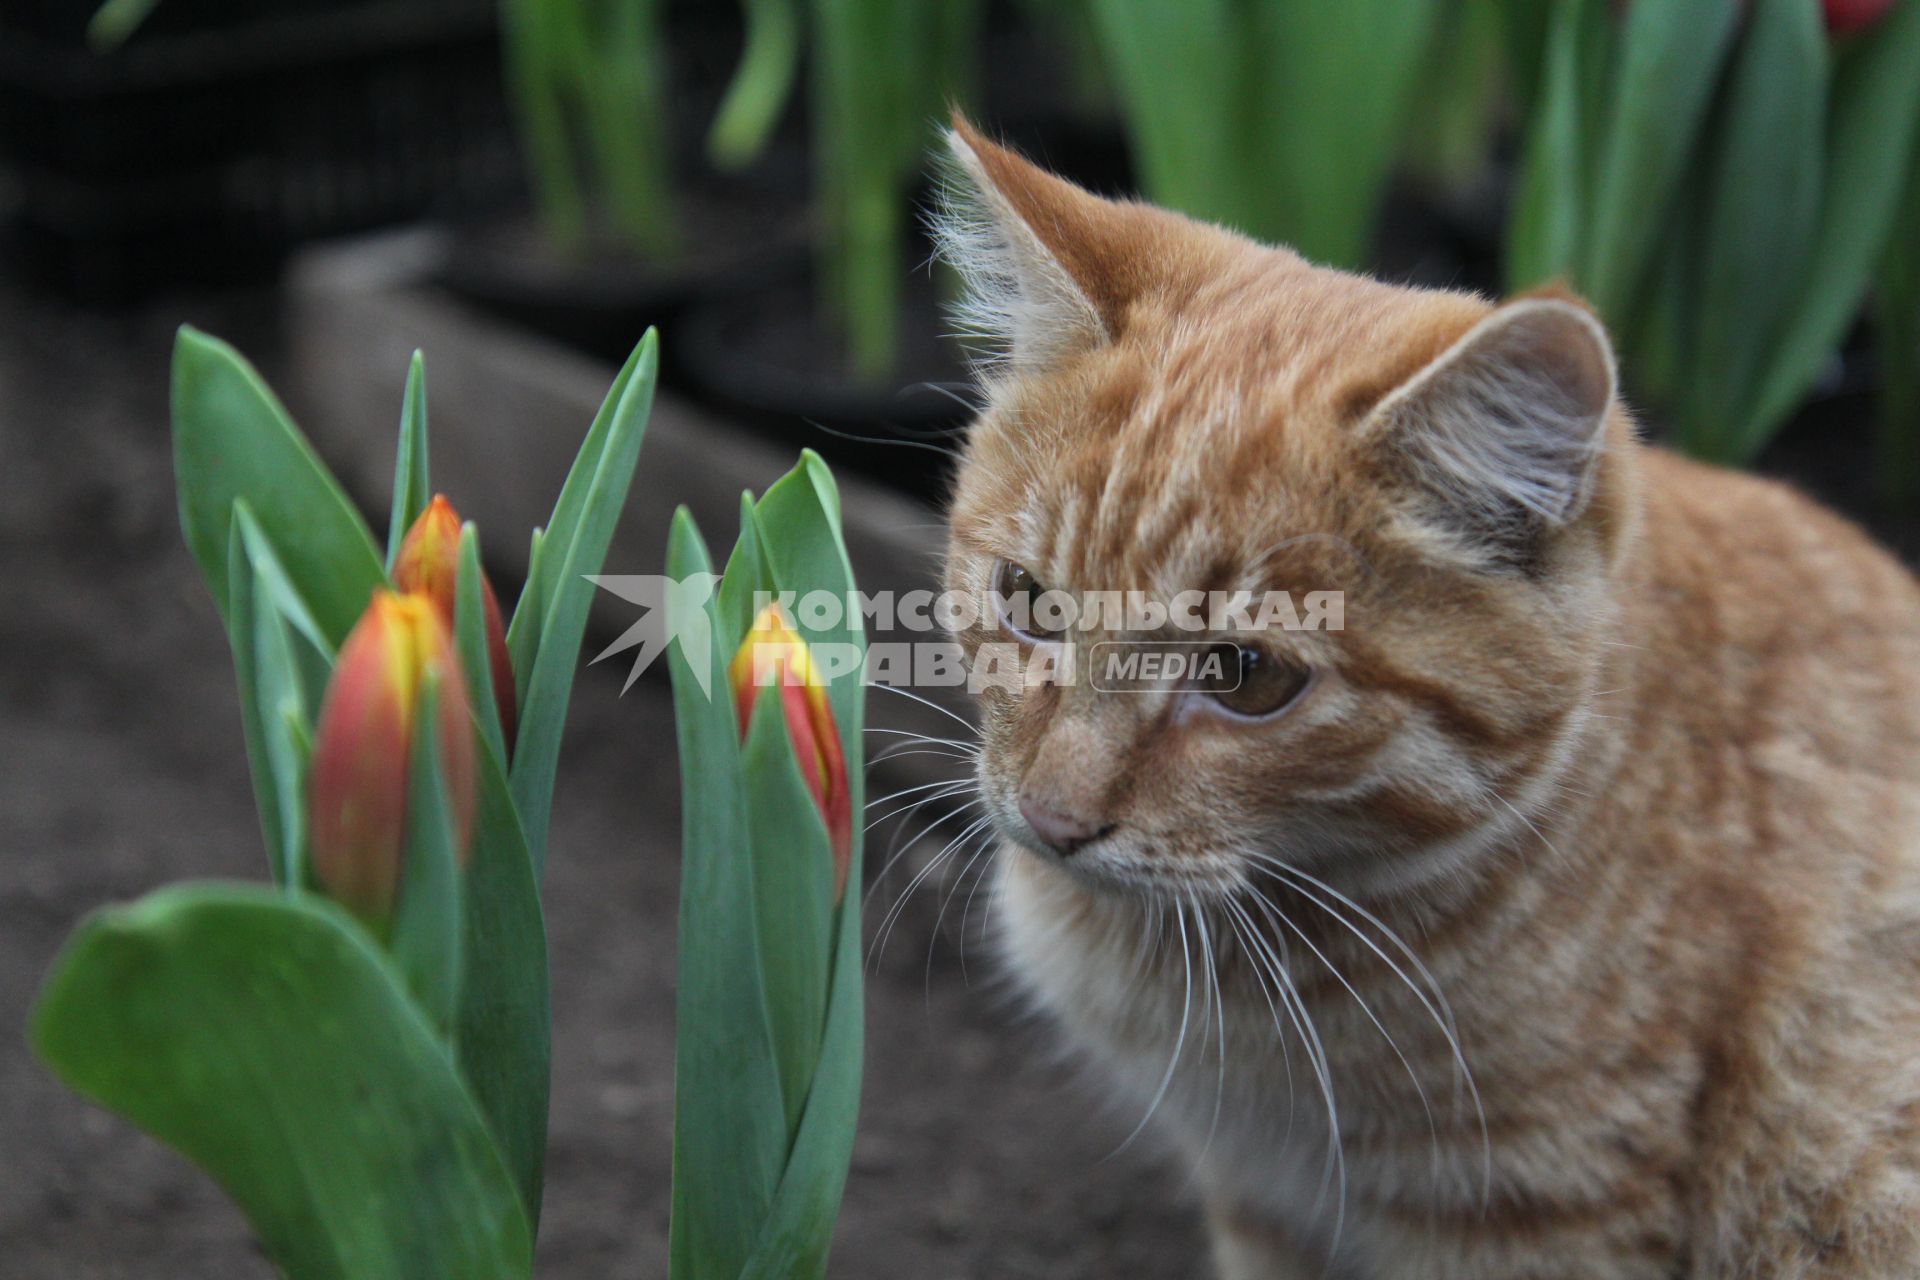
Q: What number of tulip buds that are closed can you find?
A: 3